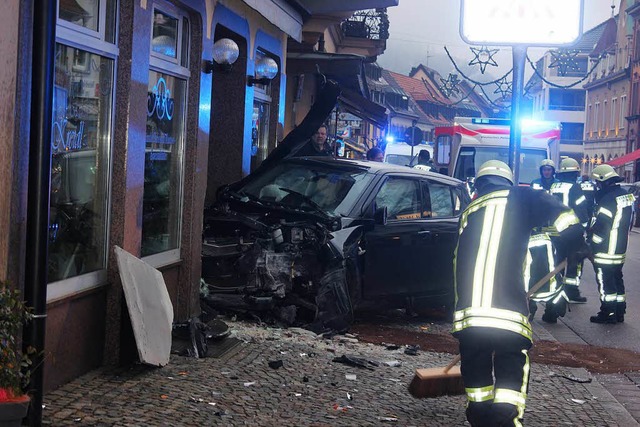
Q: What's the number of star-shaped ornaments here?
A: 4